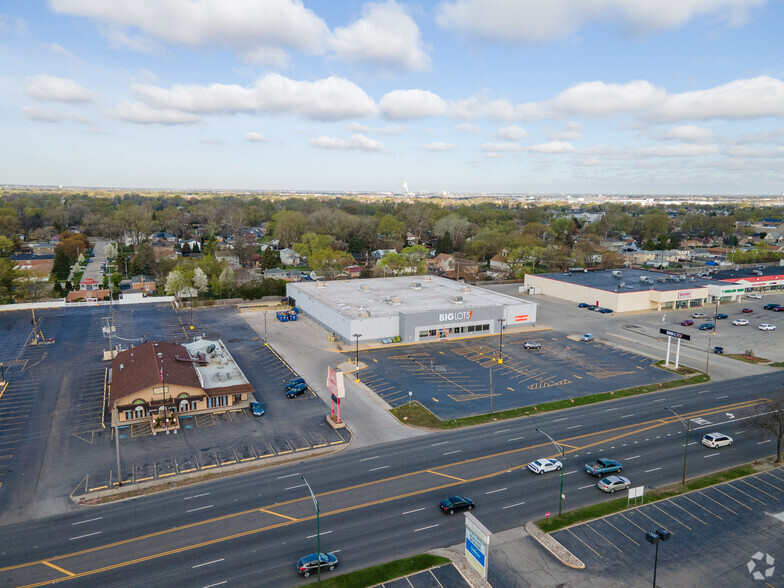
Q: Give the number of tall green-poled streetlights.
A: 3